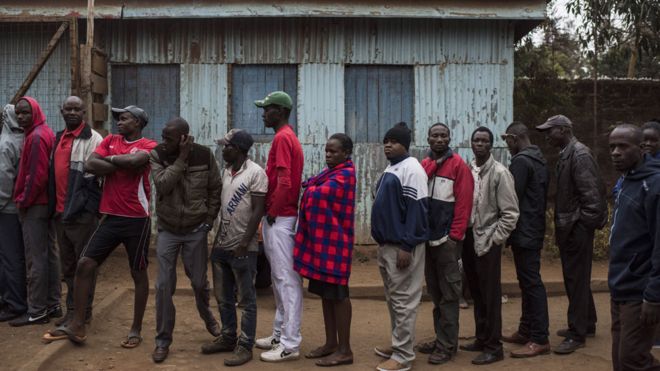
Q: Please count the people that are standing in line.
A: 15